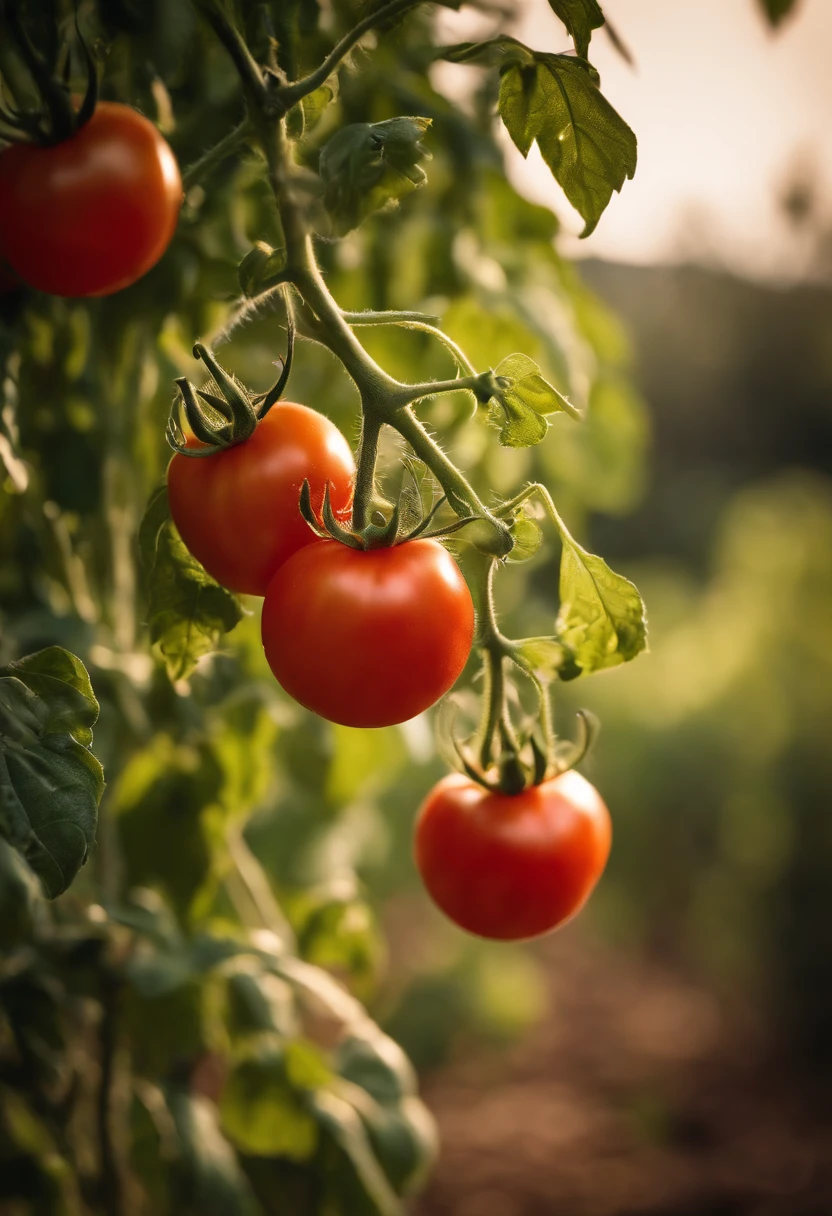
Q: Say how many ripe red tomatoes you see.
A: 4